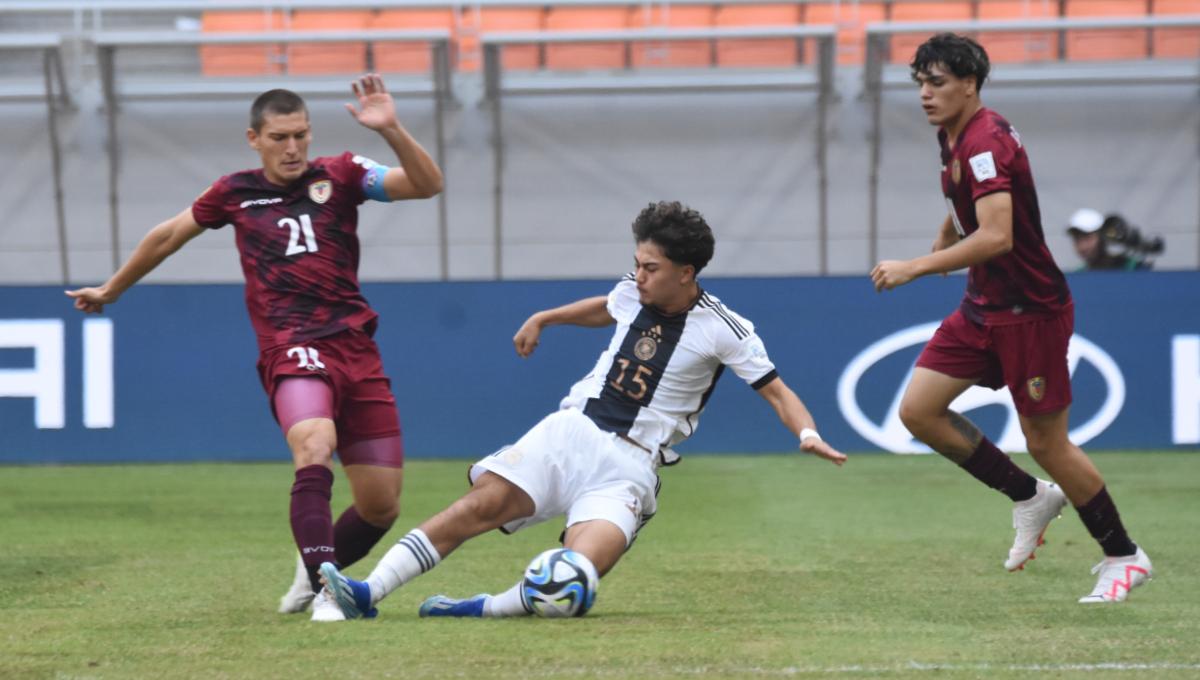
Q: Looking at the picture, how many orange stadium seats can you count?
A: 12